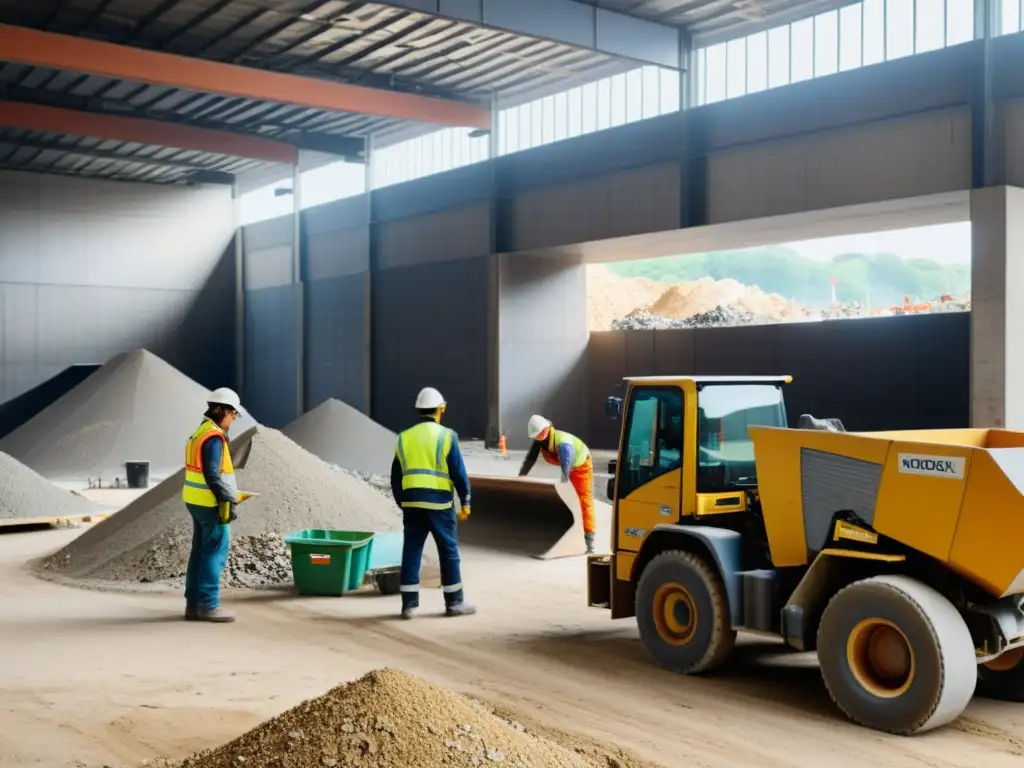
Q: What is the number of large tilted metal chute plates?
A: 1